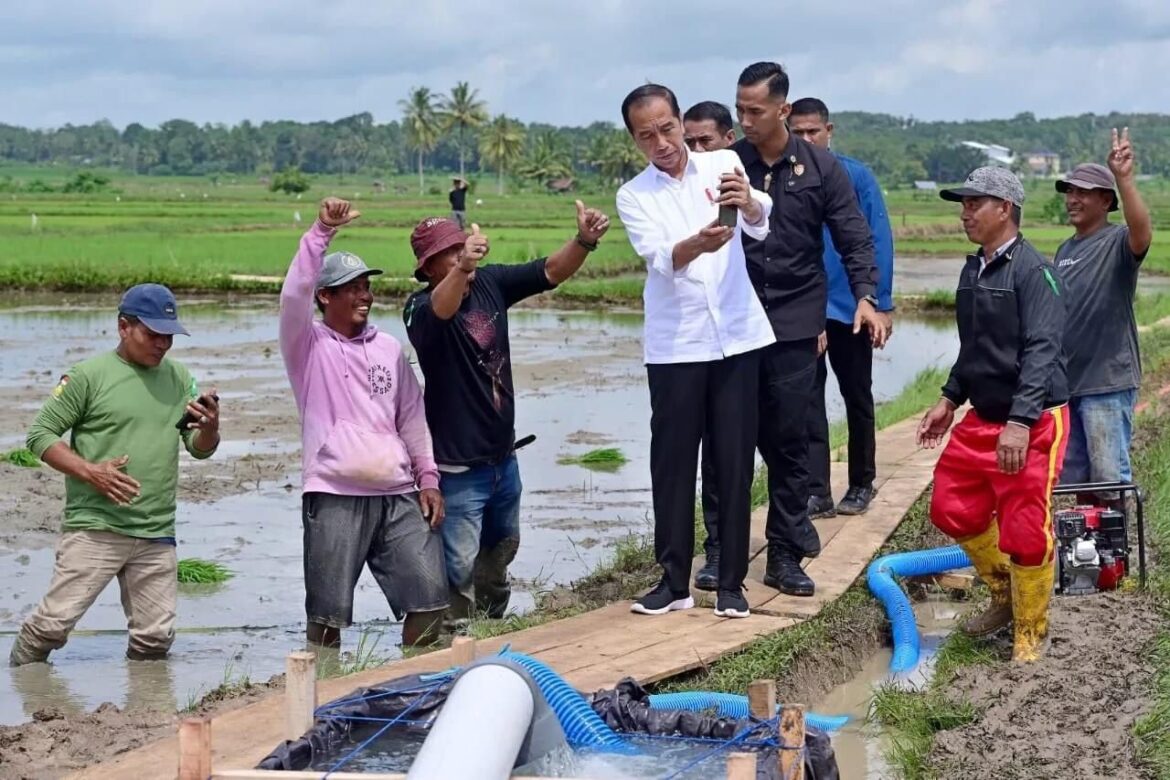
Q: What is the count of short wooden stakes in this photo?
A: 6